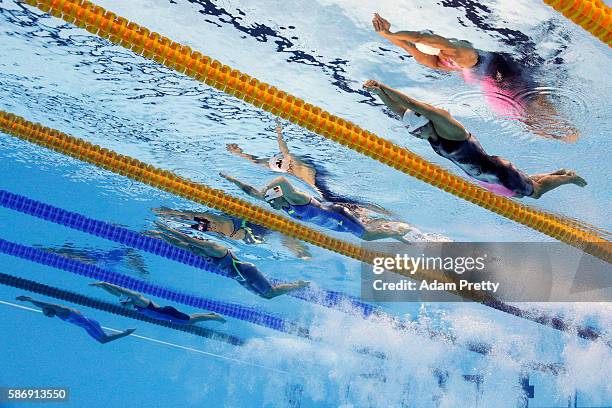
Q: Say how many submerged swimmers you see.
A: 5